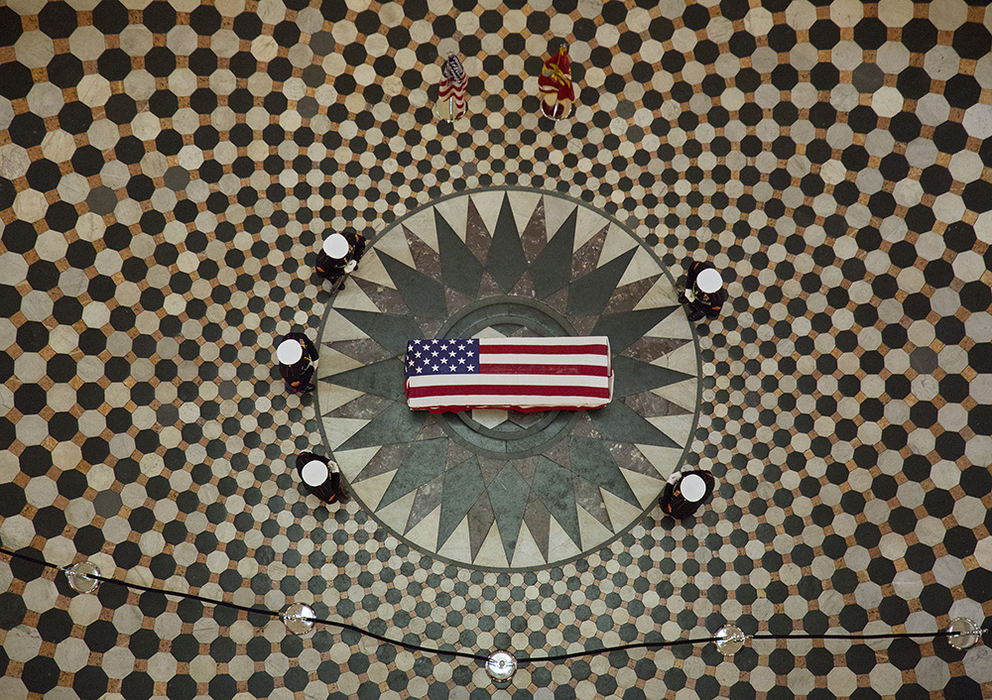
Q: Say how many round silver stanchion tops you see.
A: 5